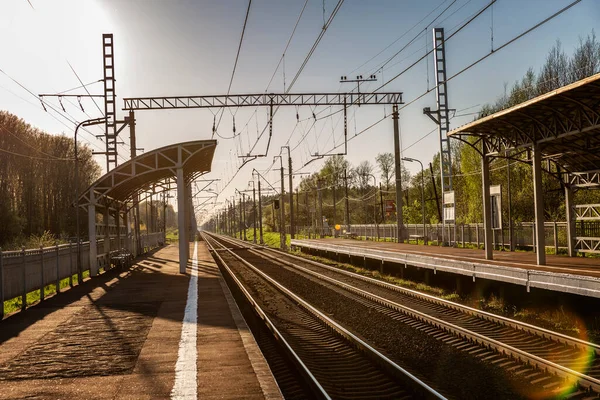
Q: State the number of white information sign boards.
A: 2